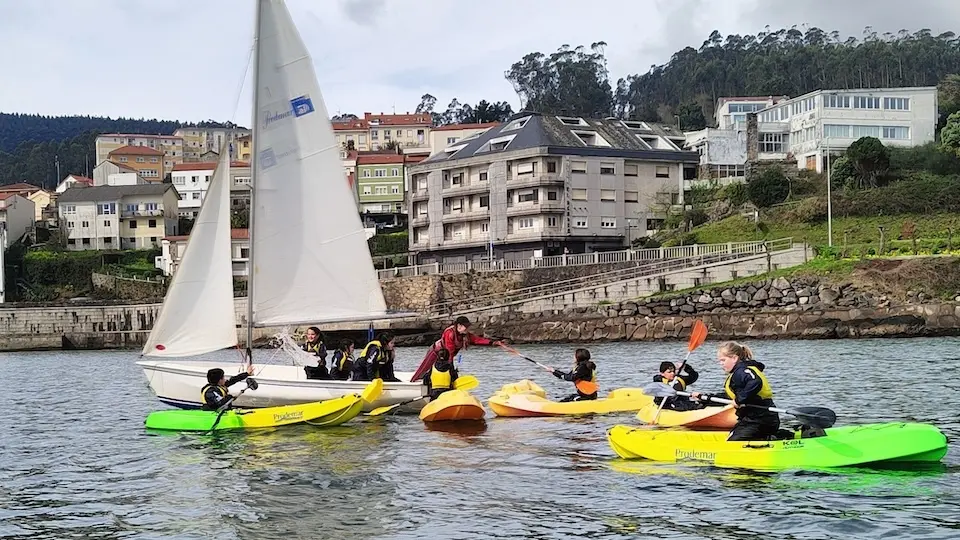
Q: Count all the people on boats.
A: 10